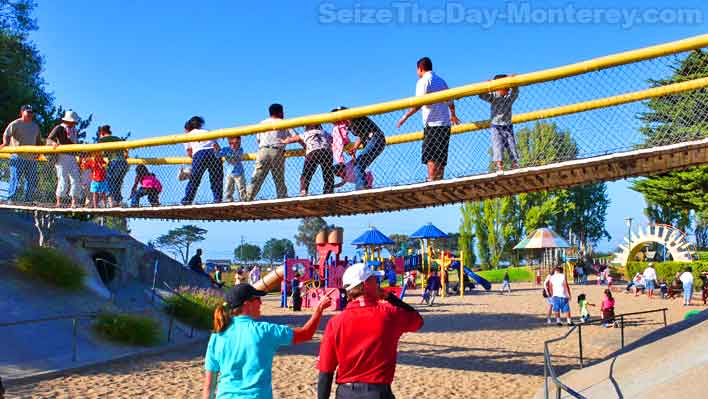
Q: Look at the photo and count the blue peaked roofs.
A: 2